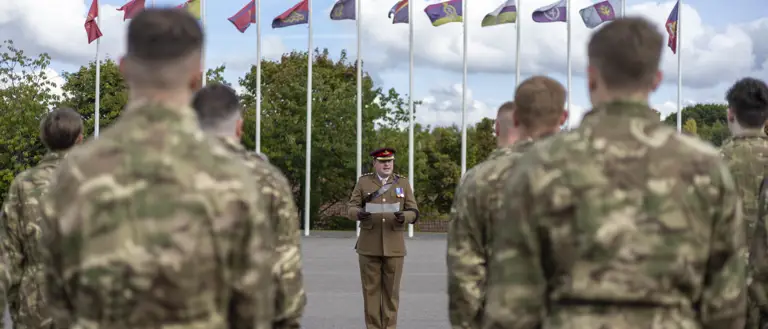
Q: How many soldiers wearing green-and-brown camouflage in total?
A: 7